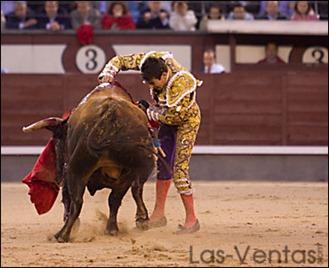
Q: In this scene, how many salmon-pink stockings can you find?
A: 2